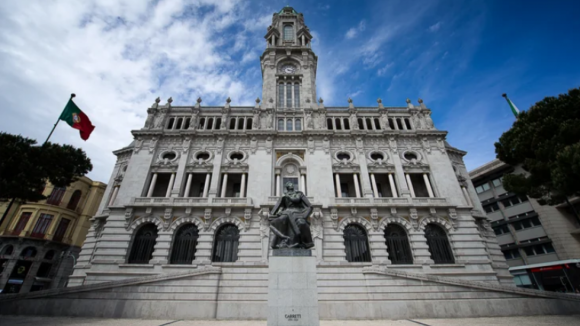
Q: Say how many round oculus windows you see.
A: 6